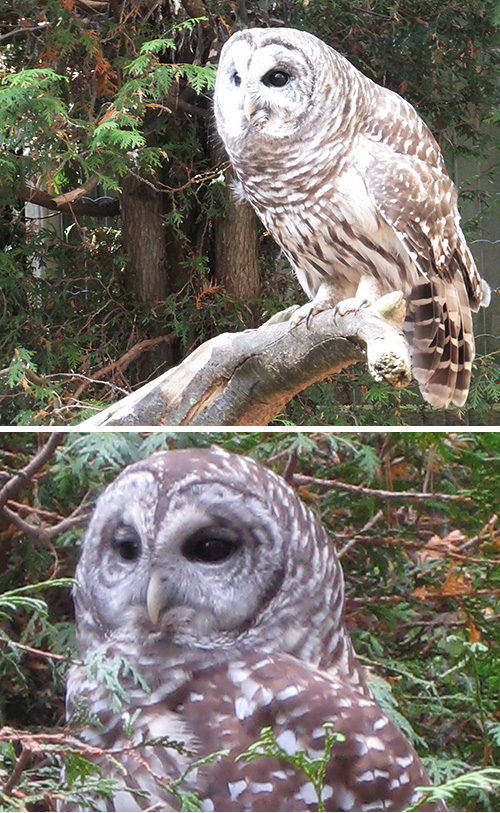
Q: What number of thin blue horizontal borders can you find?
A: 0